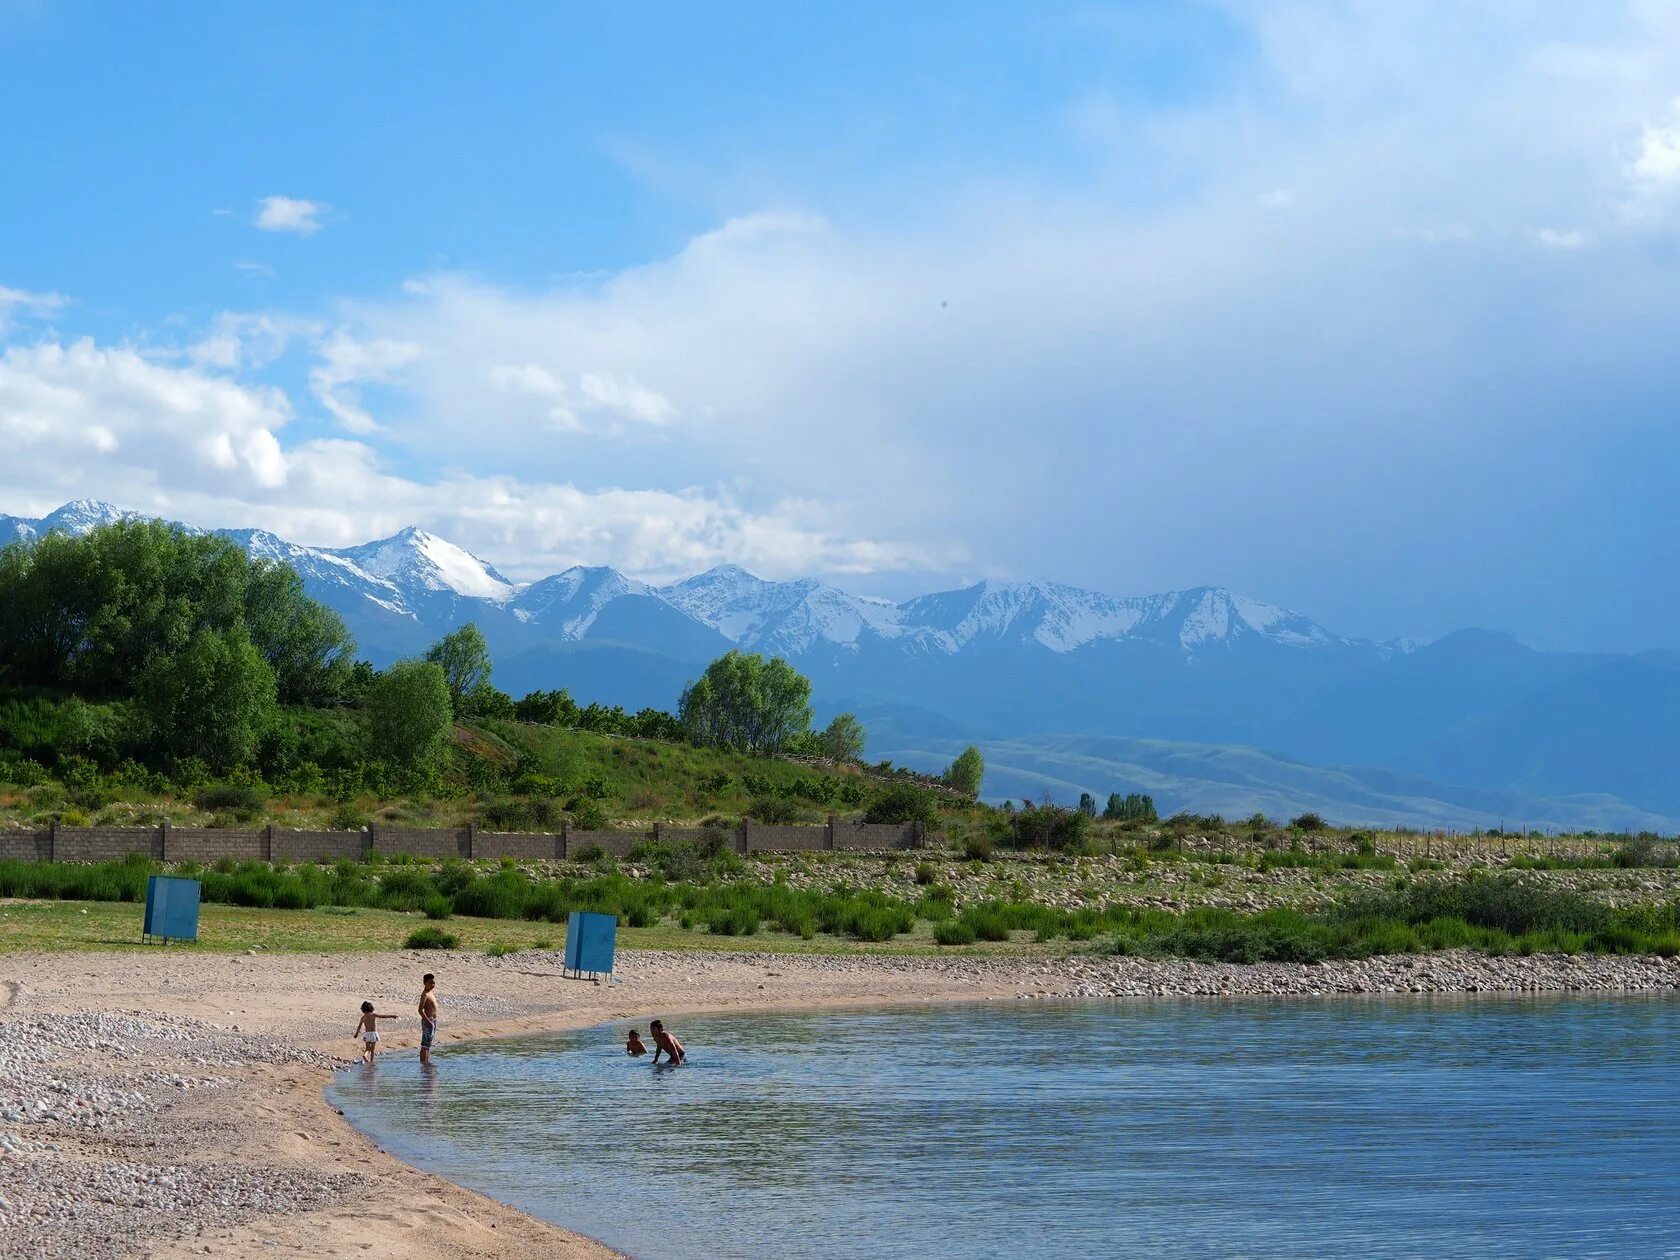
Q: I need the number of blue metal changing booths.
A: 2